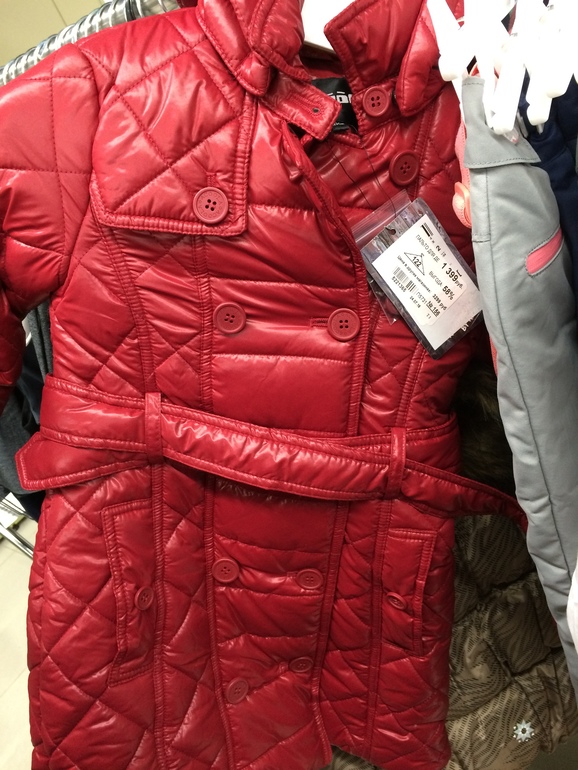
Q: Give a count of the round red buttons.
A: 11